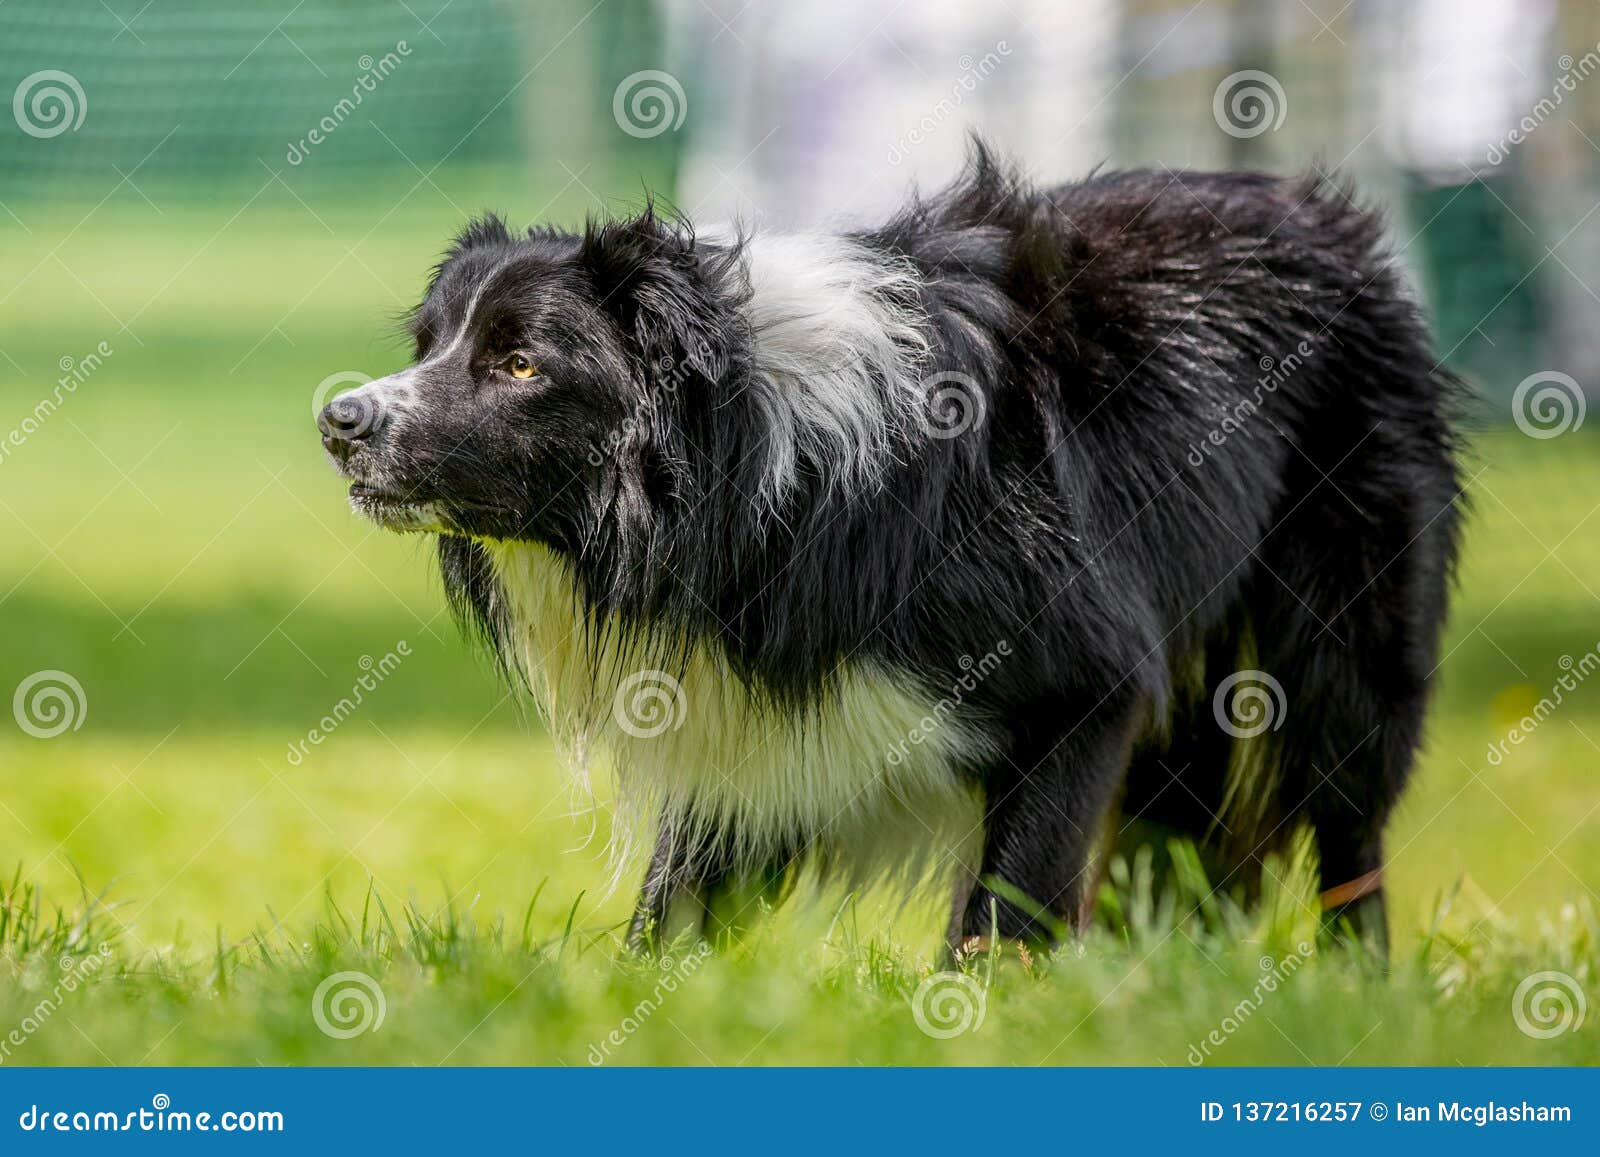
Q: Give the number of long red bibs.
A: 0